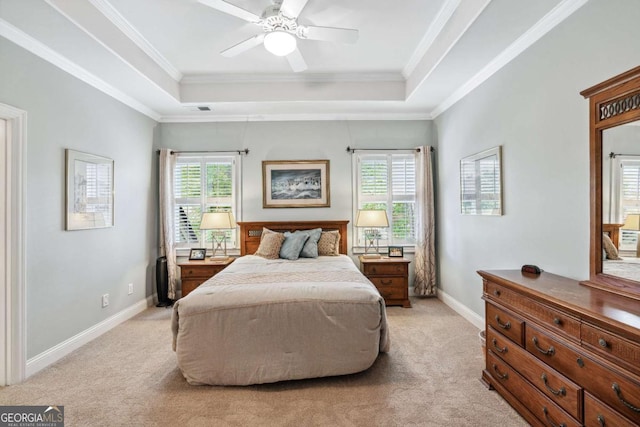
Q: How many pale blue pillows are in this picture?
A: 2